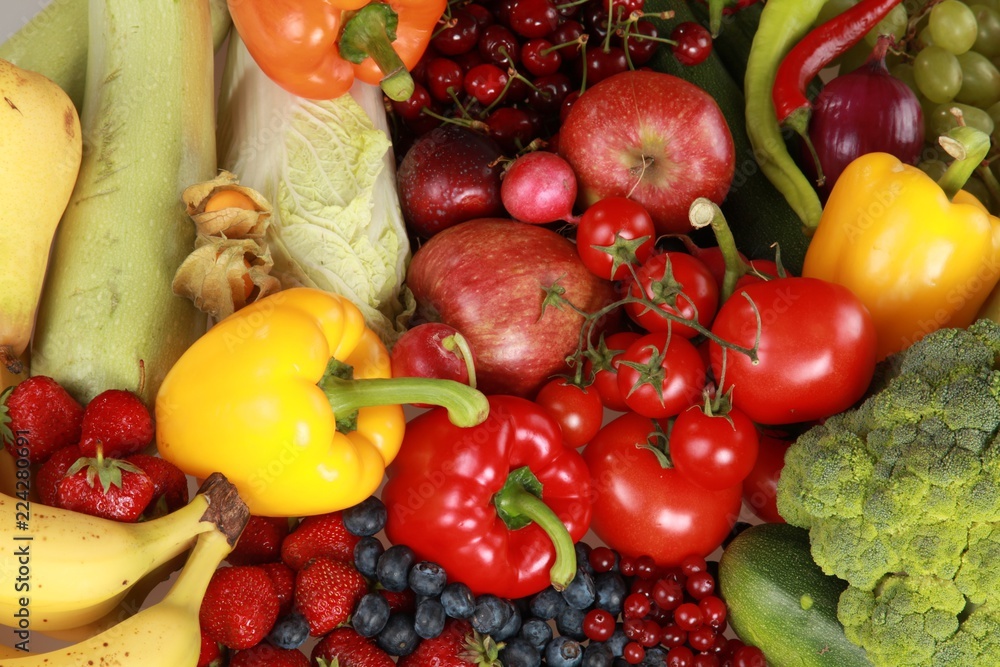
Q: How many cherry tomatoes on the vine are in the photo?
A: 6